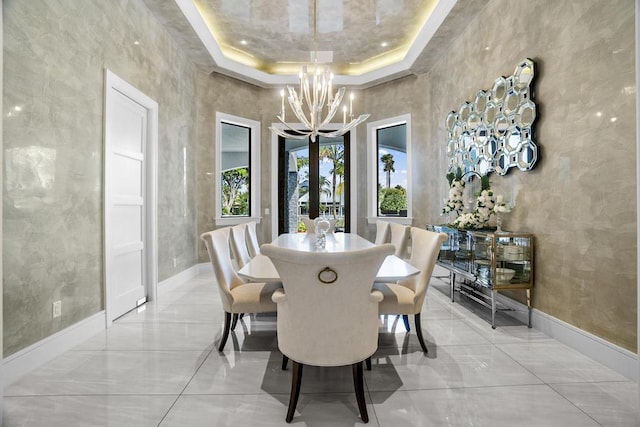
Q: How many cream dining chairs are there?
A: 8